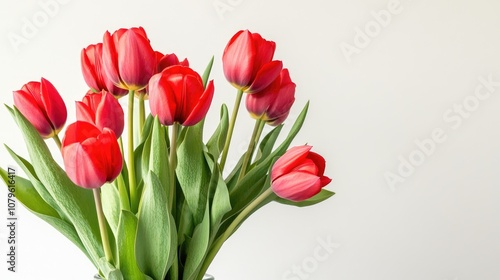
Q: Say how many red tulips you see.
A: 10